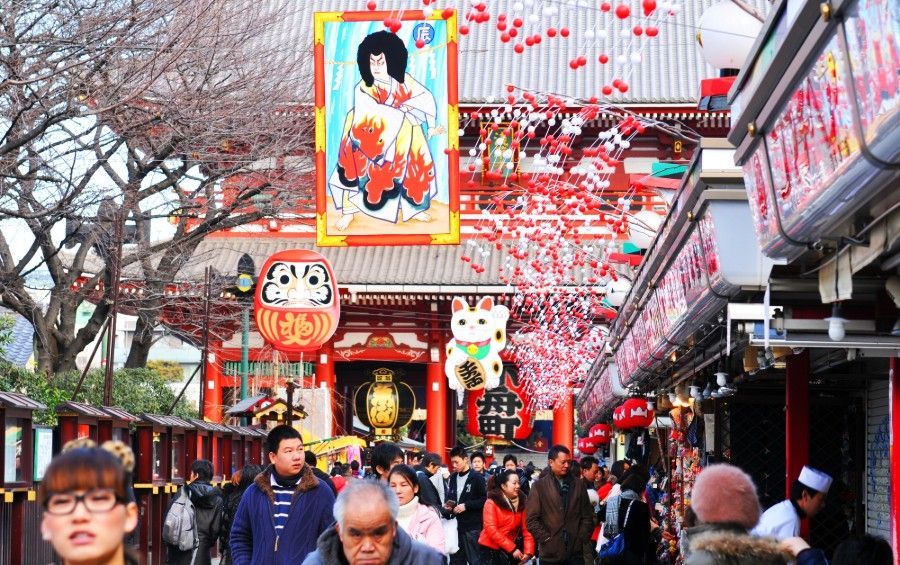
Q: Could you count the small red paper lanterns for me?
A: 4